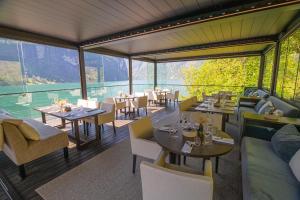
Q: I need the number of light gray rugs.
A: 1